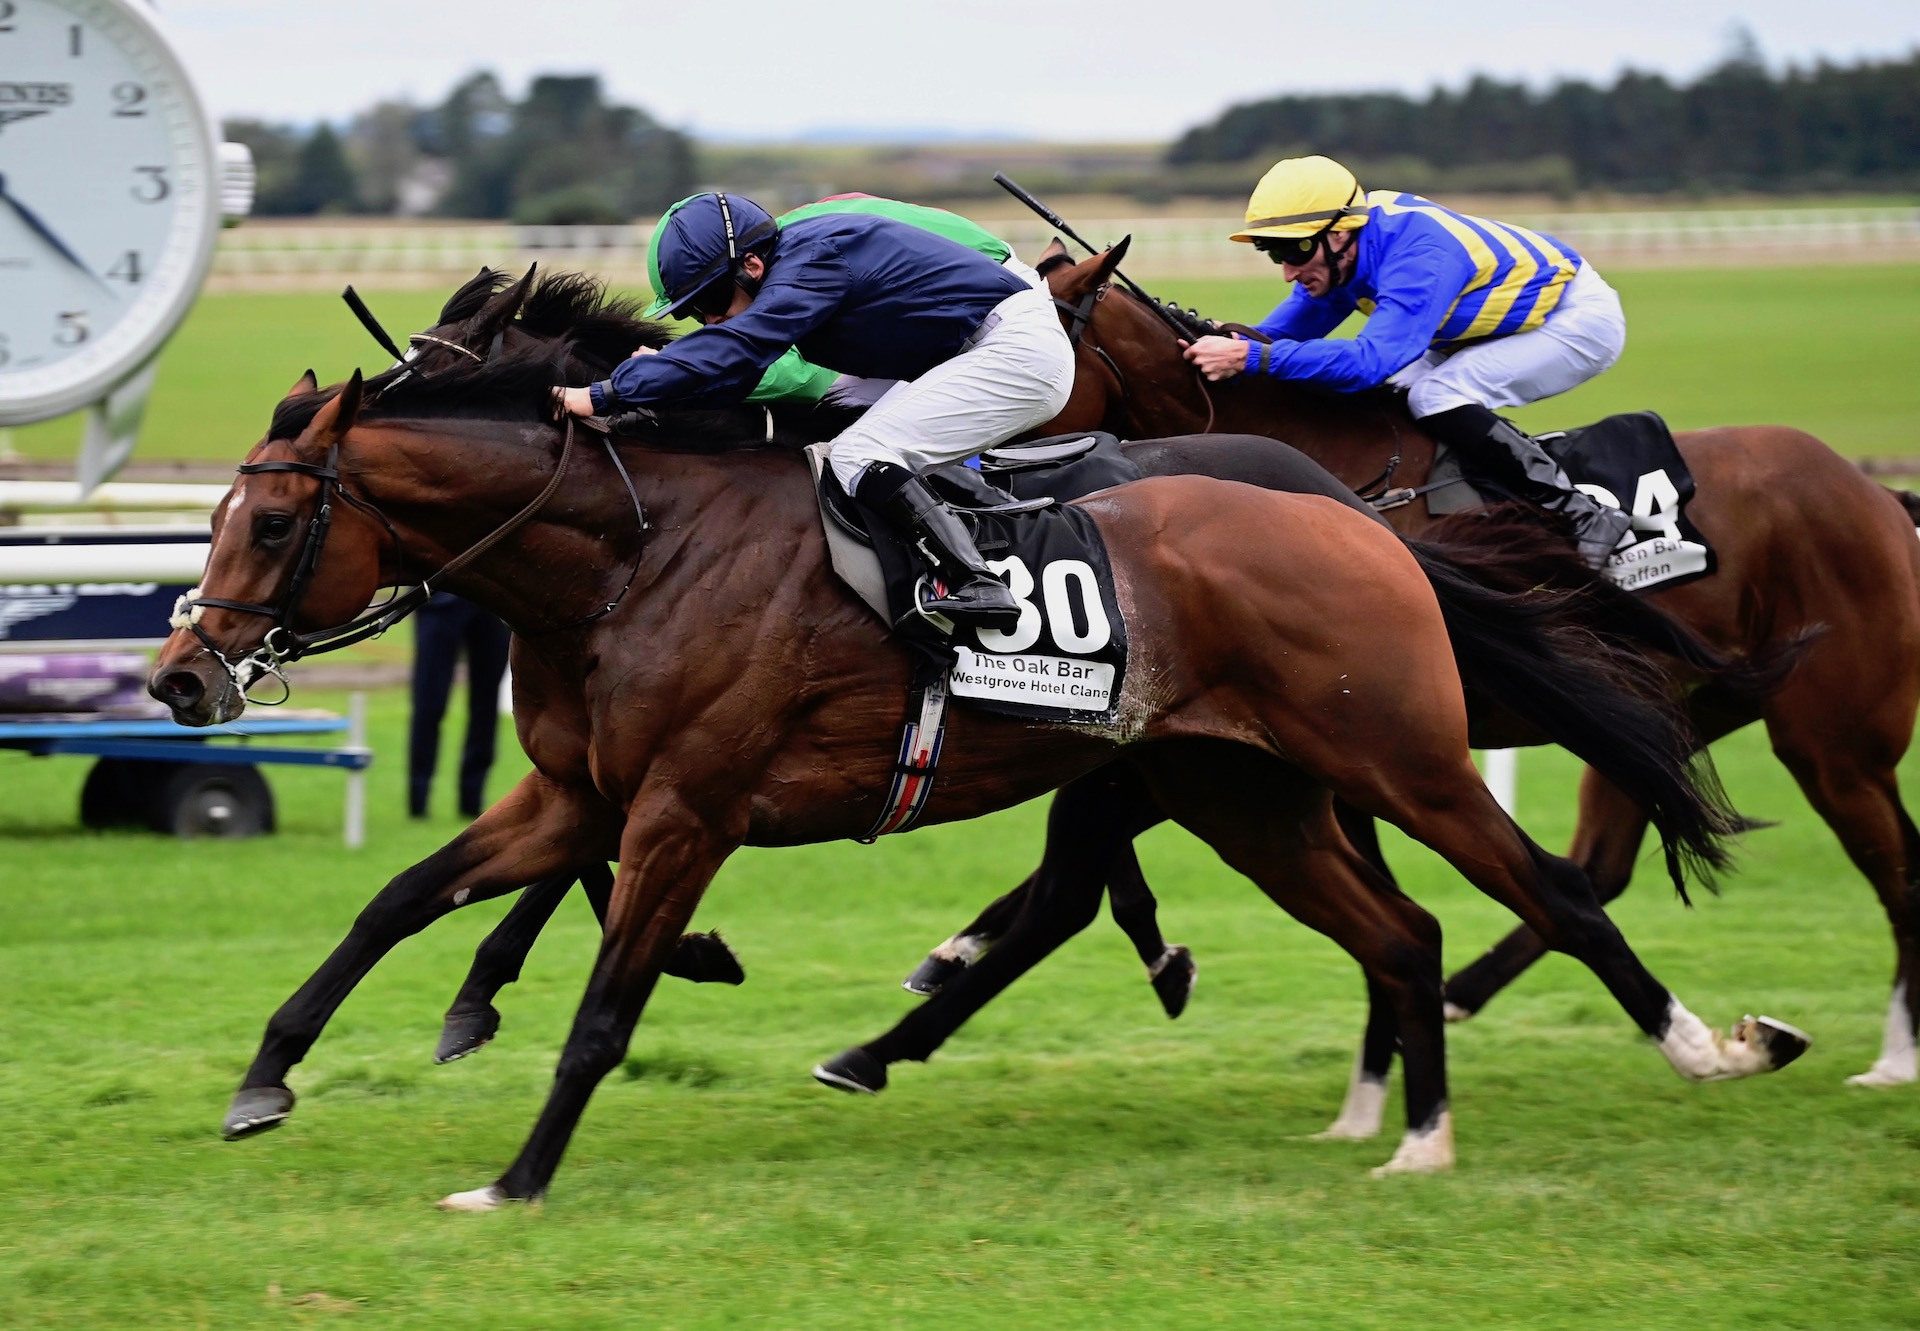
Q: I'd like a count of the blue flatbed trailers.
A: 1